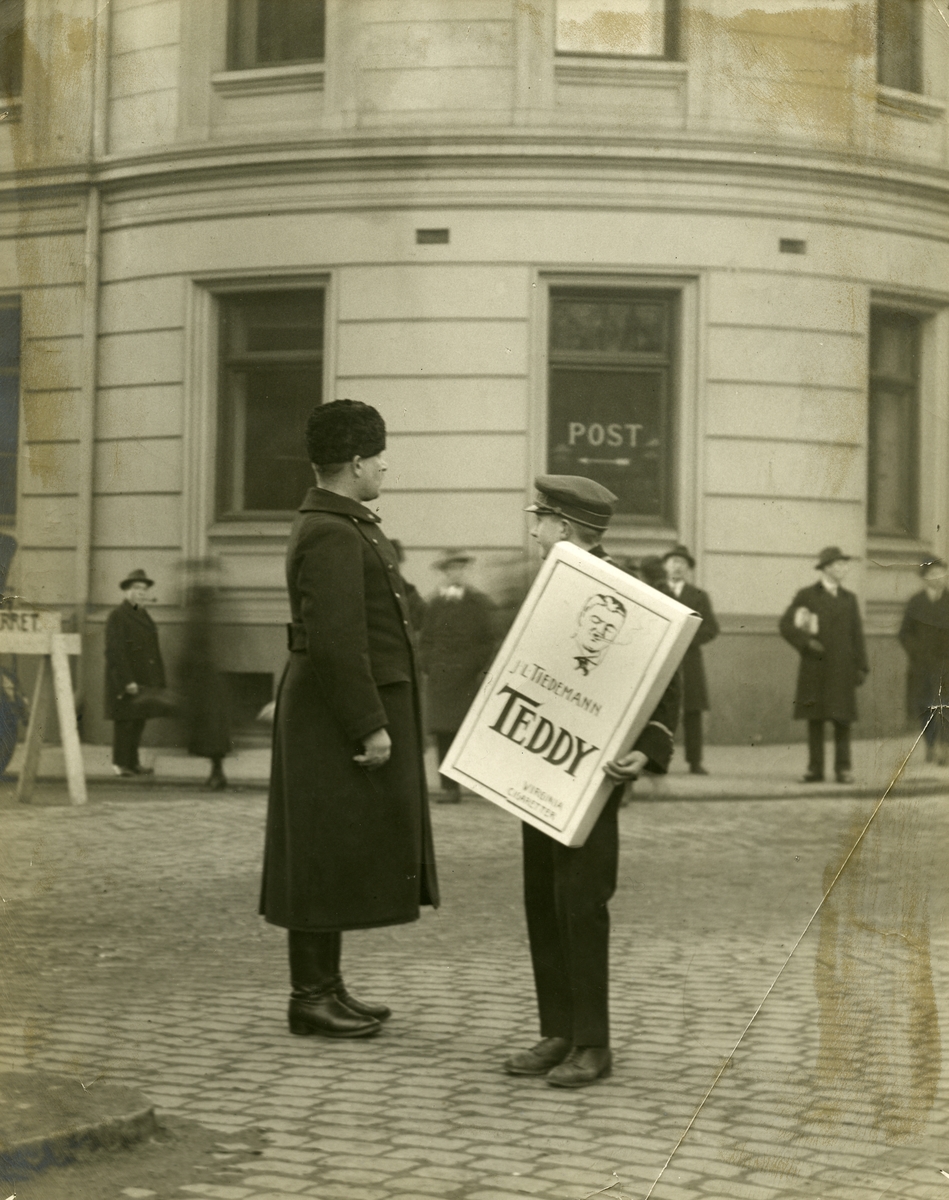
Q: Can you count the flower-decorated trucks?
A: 0